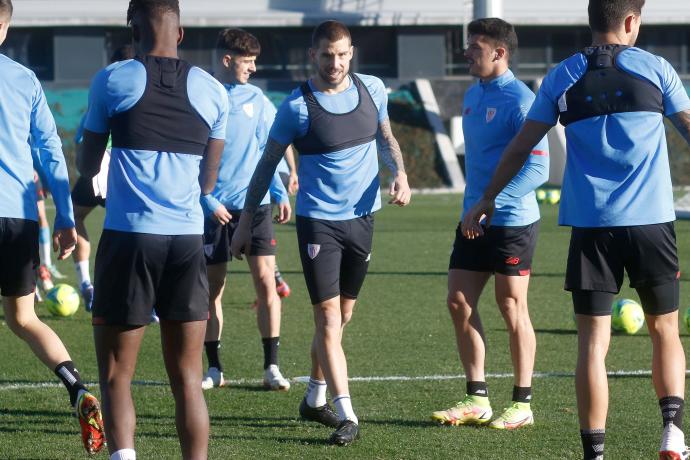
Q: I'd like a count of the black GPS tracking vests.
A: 3